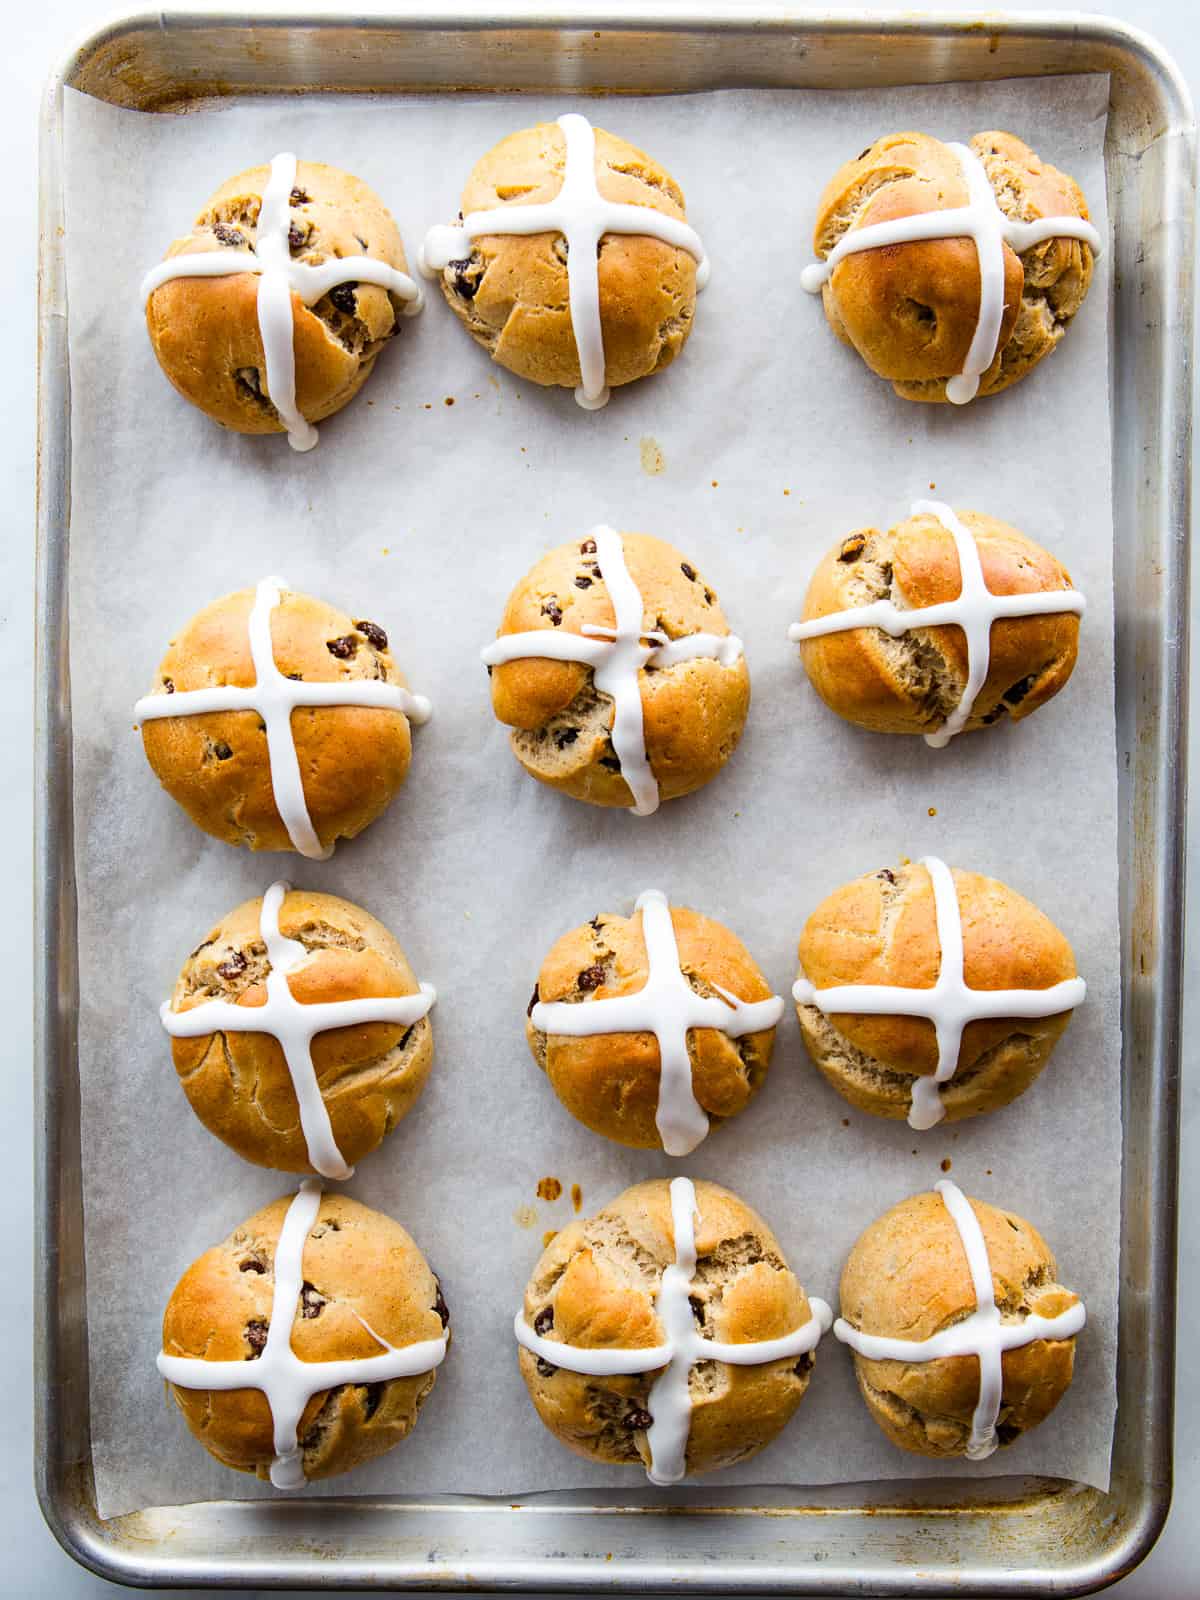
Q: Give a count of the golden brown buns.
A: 12